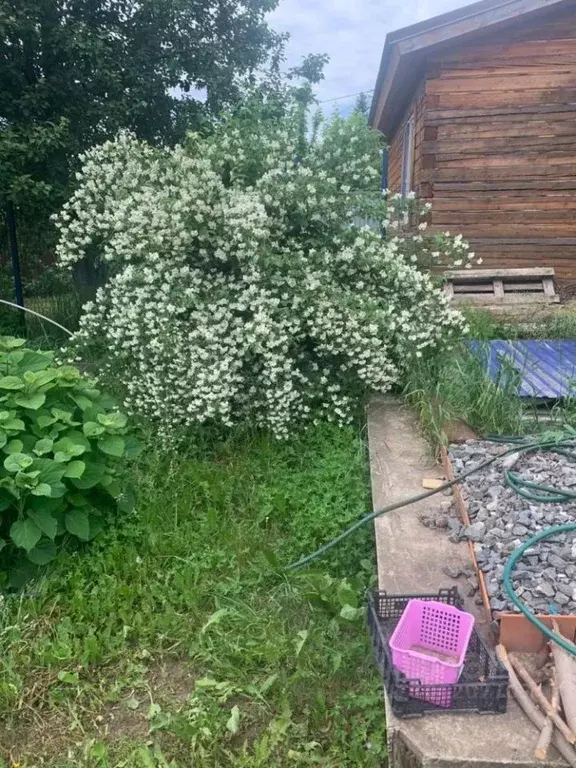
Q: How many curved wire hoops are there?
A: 1